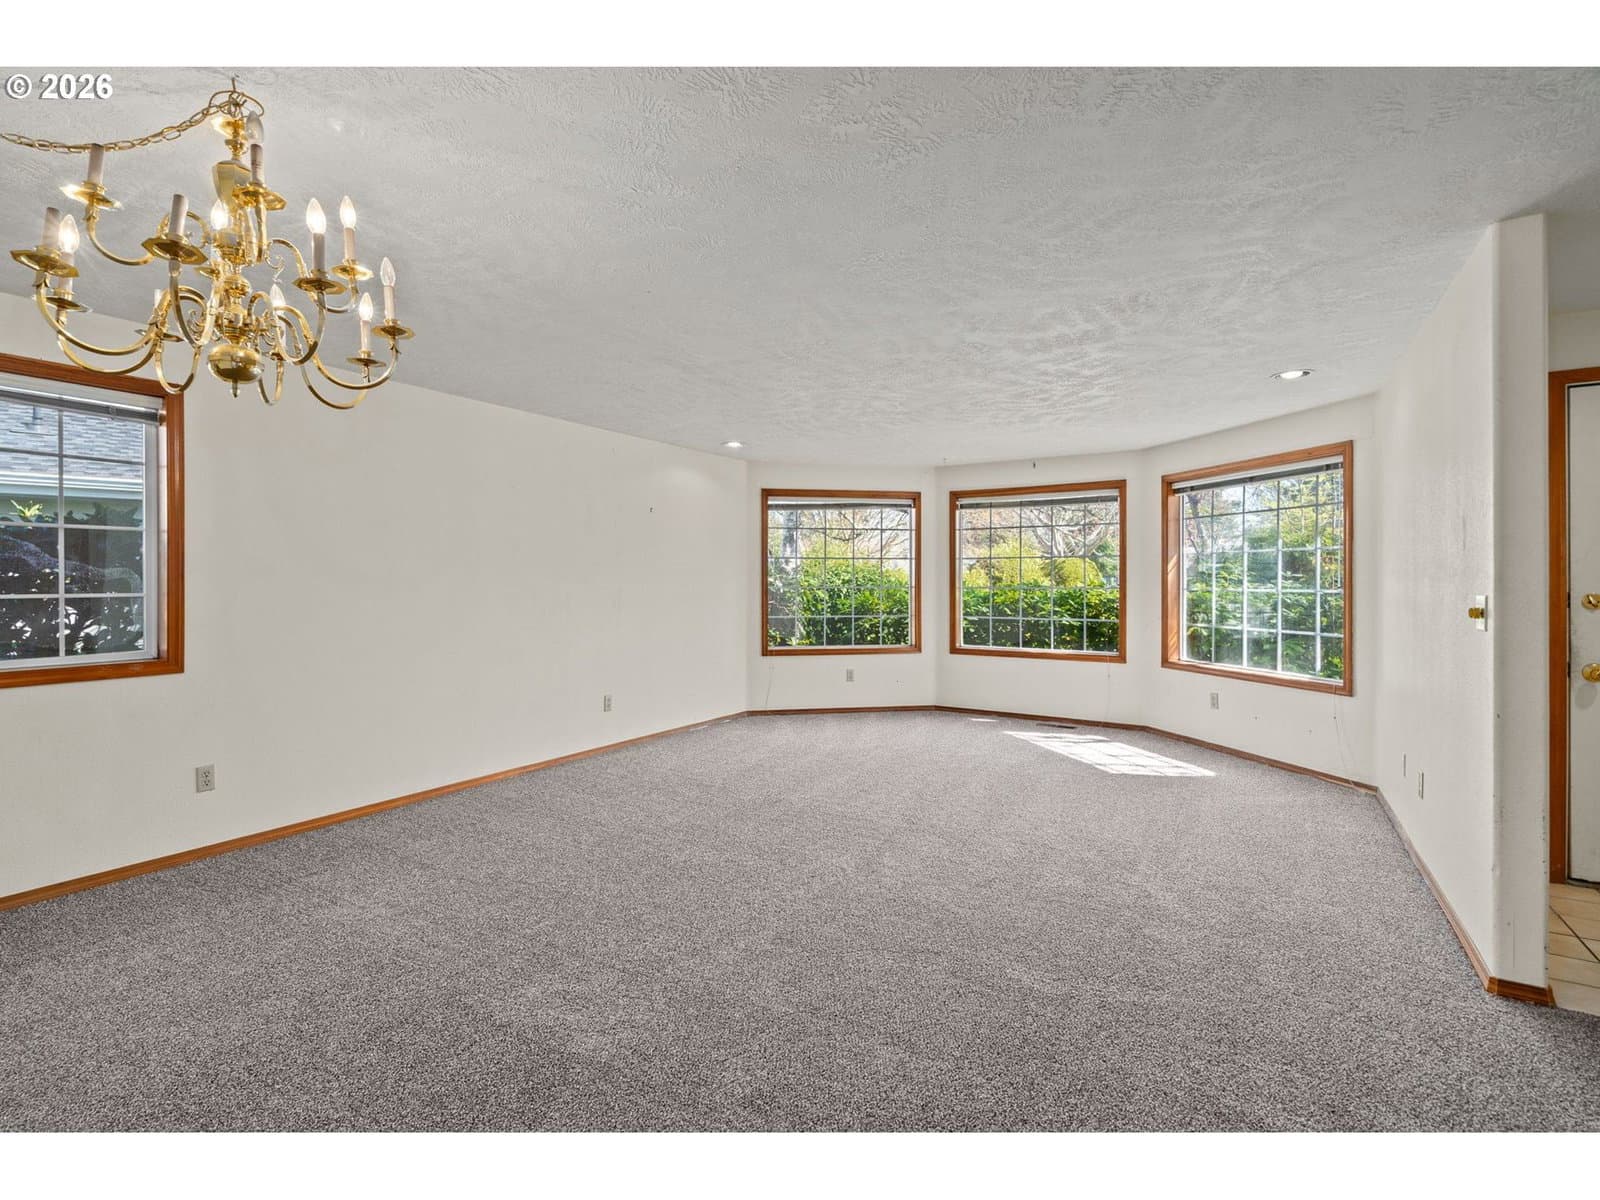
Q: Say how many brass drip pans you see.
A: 12